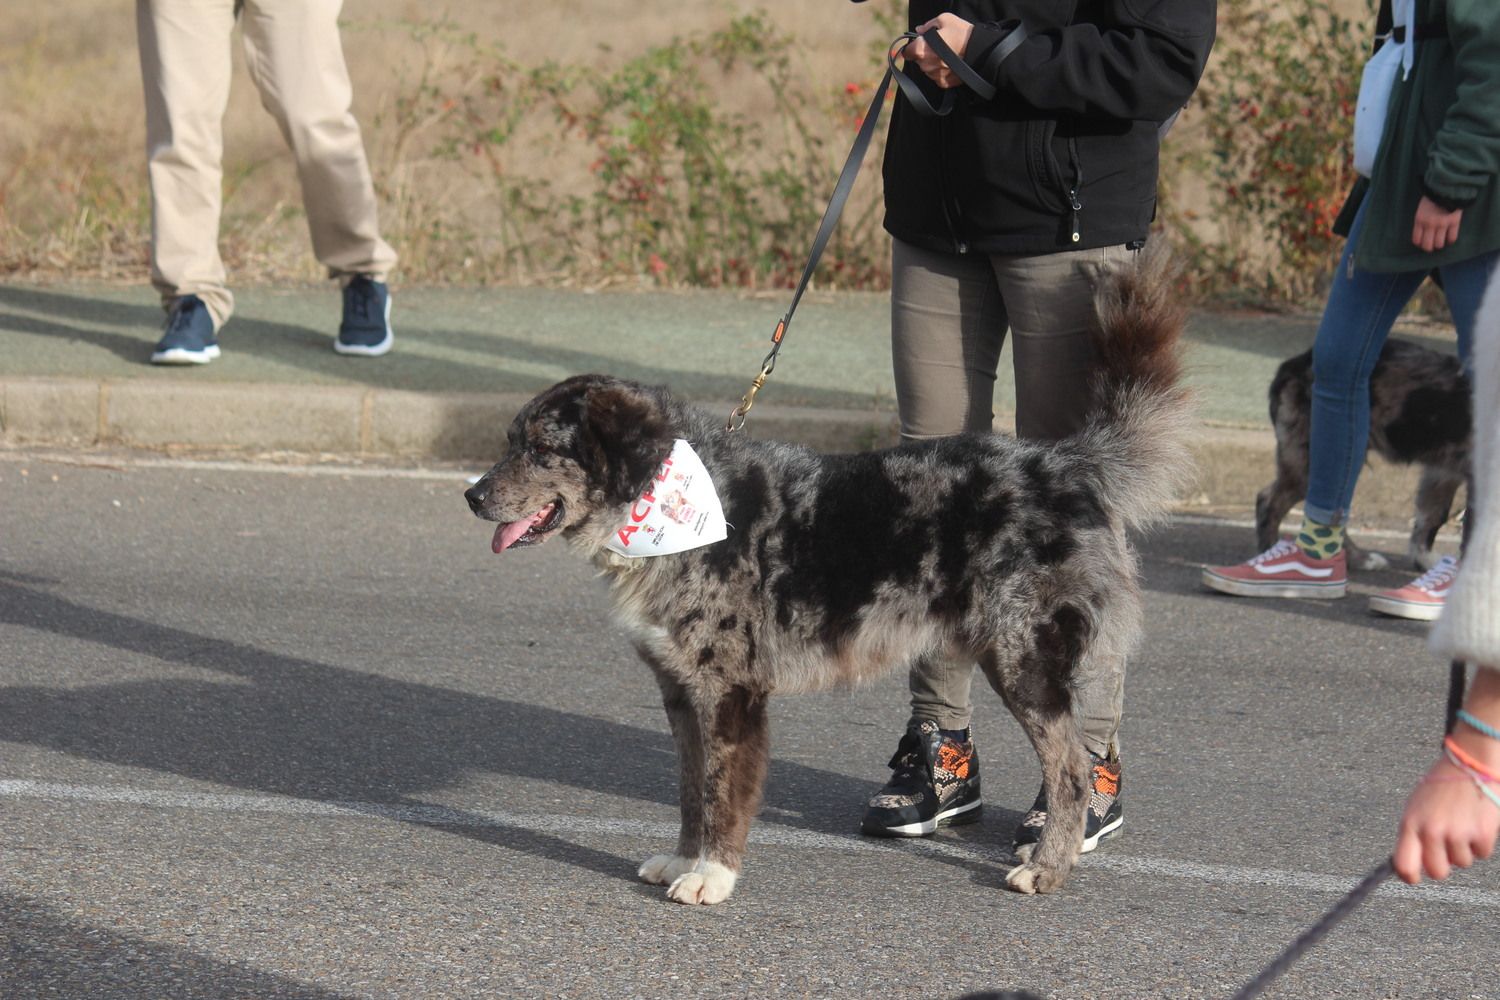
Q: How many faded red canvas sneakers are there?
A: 2